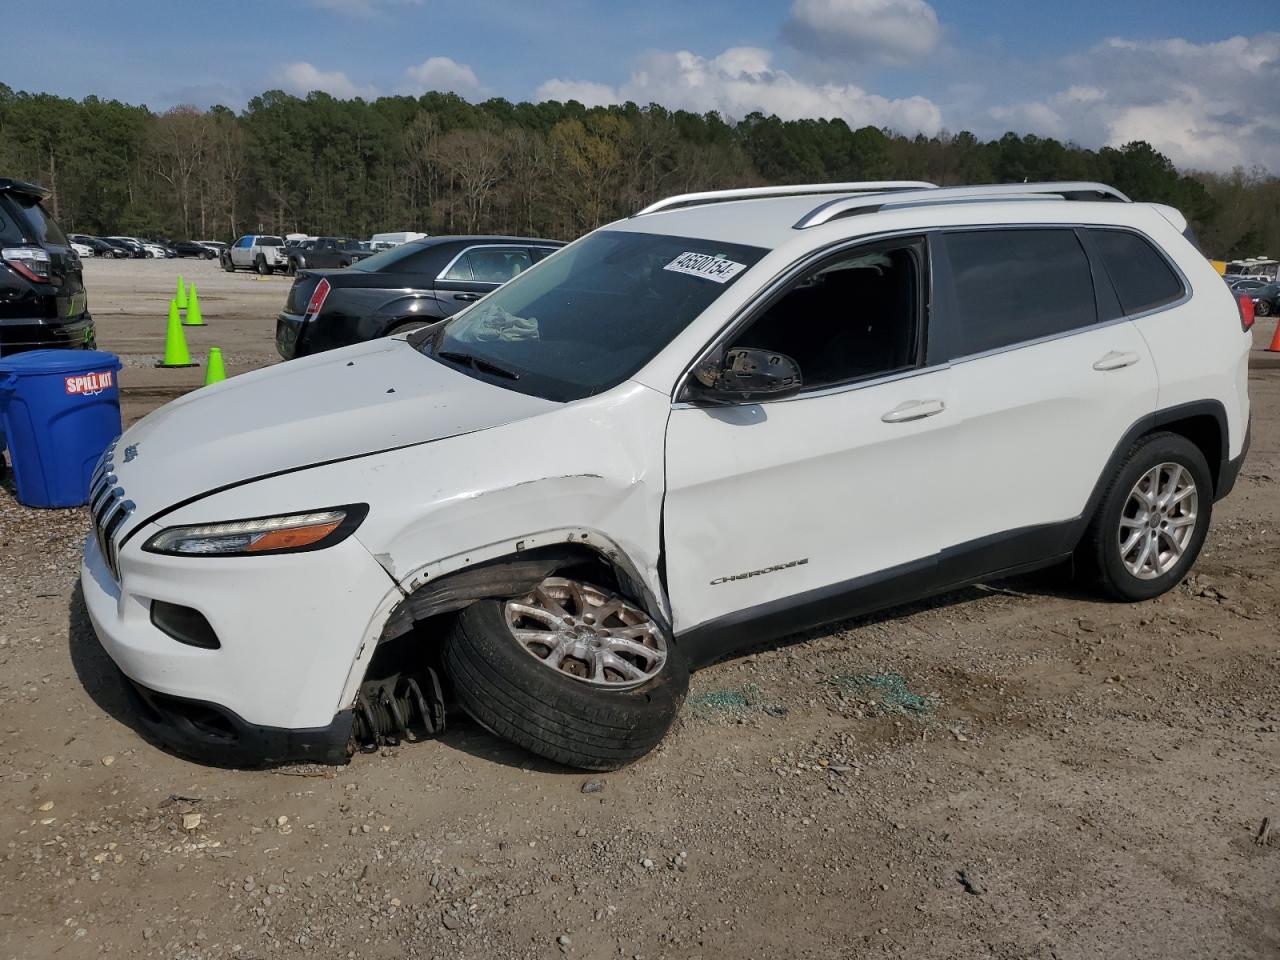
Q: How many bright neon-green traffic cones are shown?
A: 4